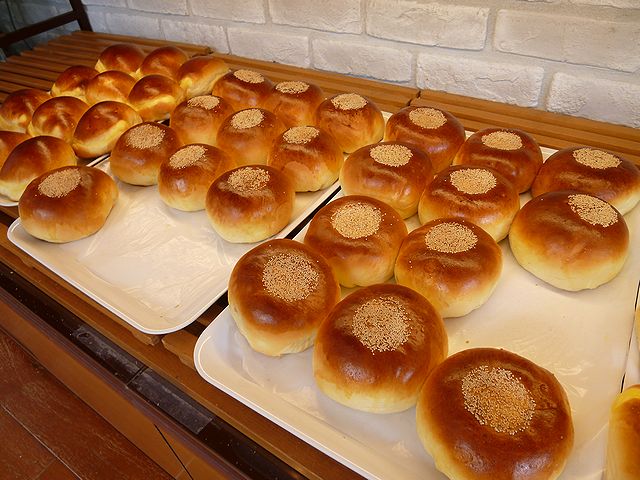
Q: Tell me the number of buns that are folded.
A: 11